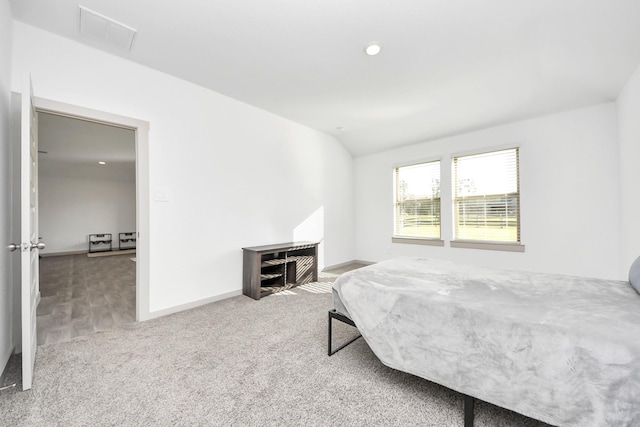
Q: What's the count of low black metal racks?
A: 2